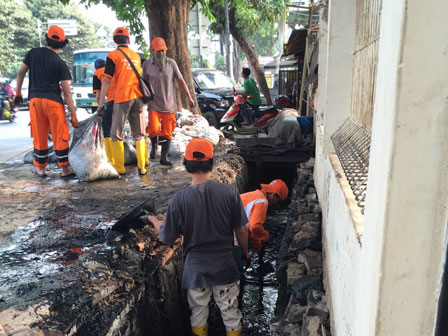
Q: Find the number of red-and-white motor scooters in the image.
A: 1